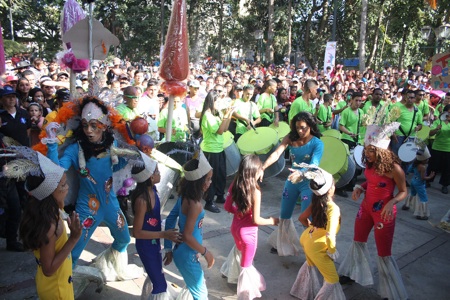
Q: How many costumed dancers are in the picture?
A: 9